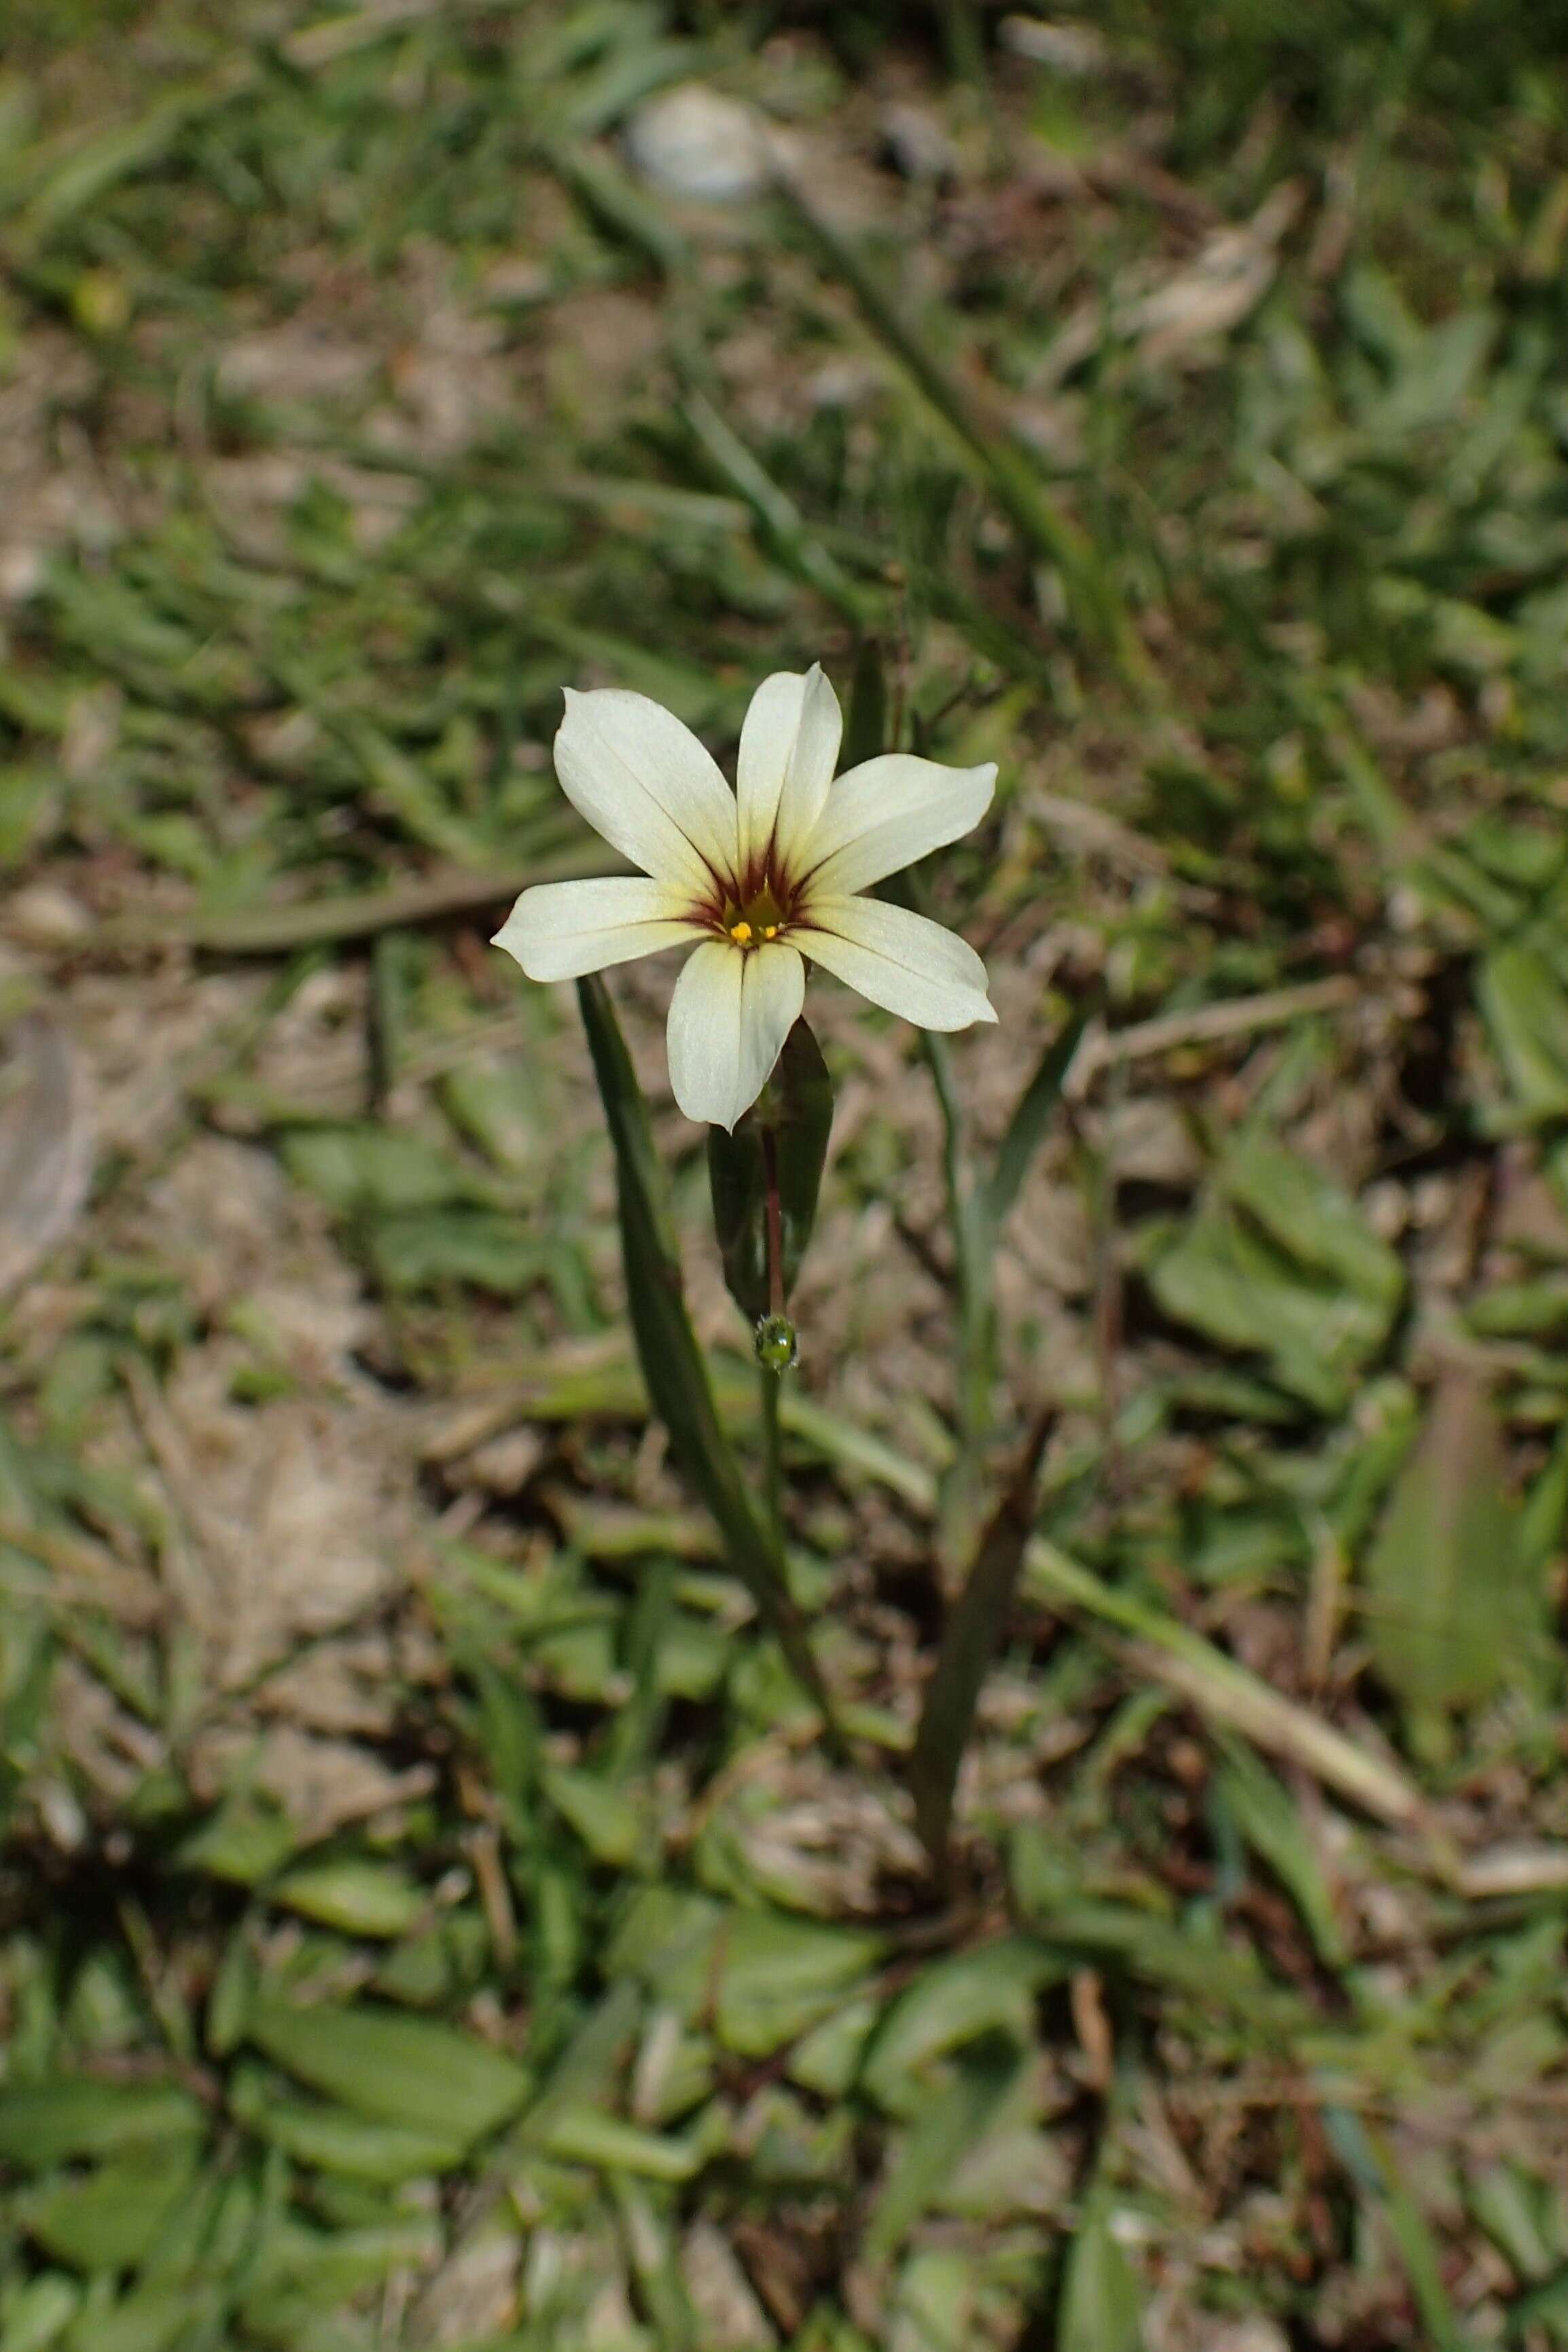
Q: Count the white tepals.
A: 6